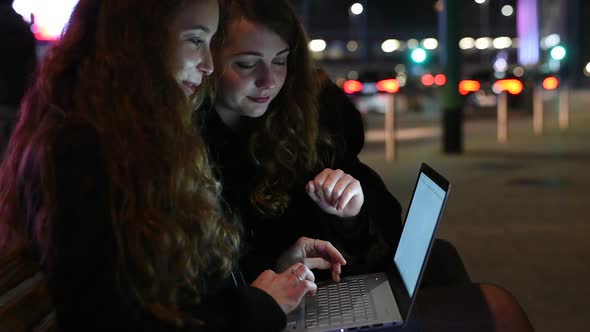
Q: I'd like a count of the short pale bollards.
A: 4